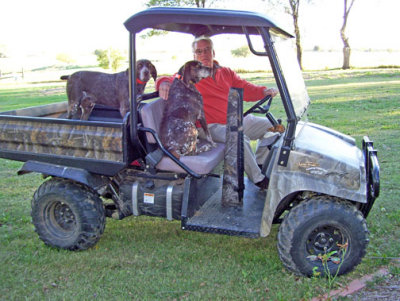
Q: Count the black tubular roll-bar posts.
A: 2